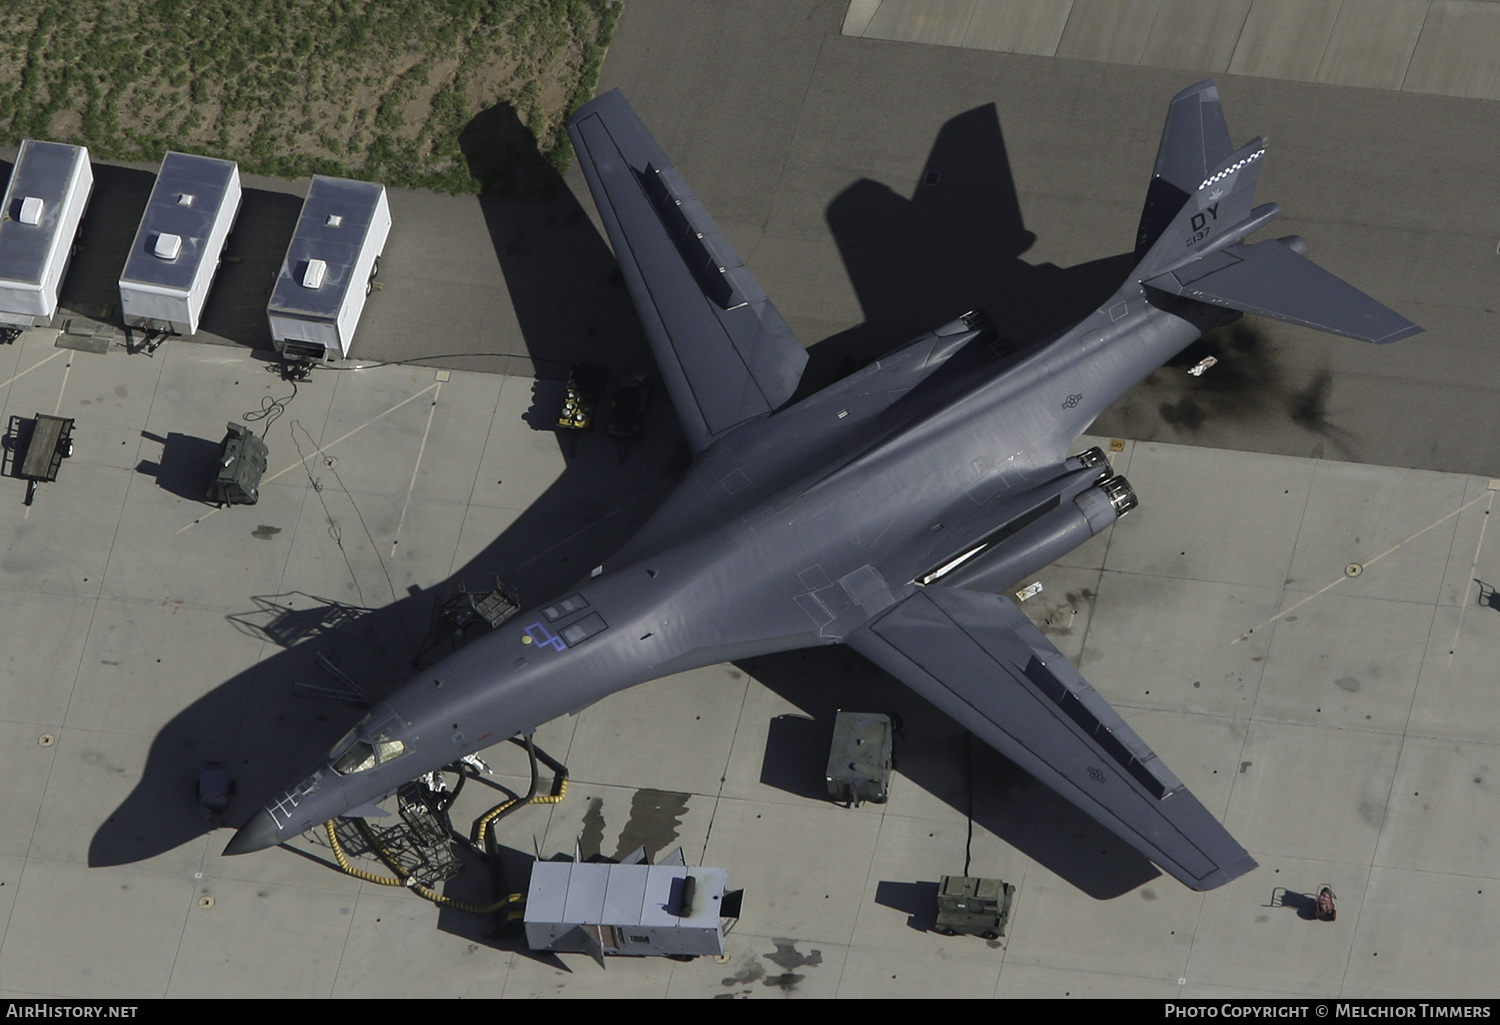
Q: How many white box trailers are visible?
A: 3